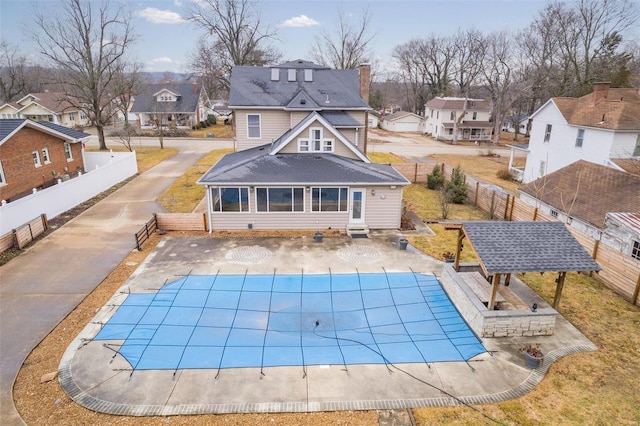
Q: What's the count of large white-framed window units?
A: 3